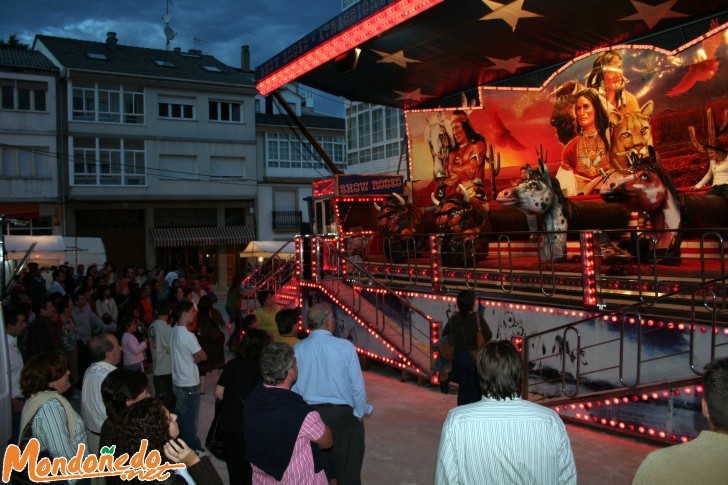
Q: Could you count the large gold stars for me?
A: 5